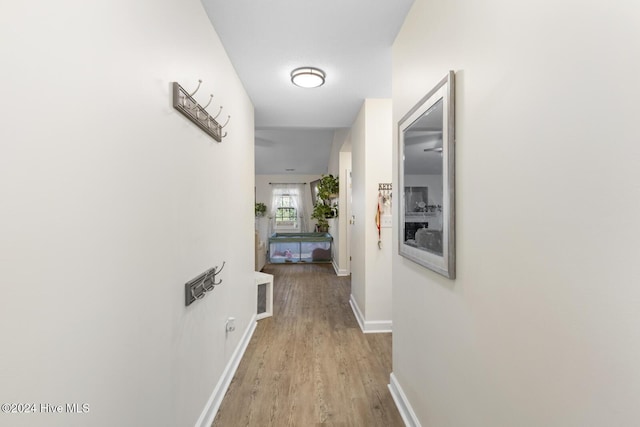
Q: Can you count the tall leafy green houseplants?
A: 1